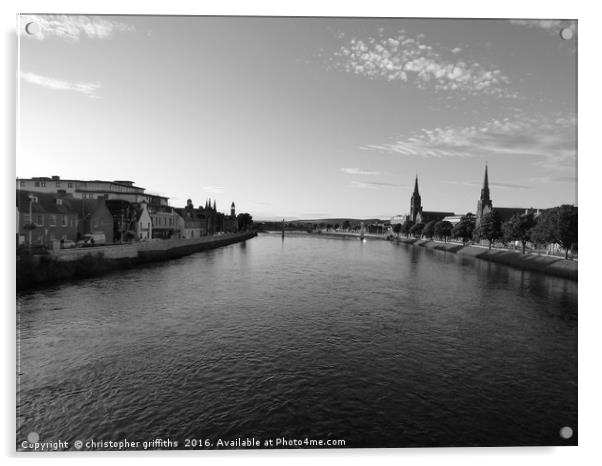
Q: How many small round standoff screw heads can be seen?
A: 4